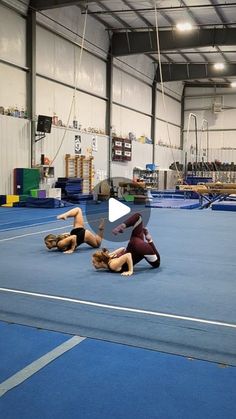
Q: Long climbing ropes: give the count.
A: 2